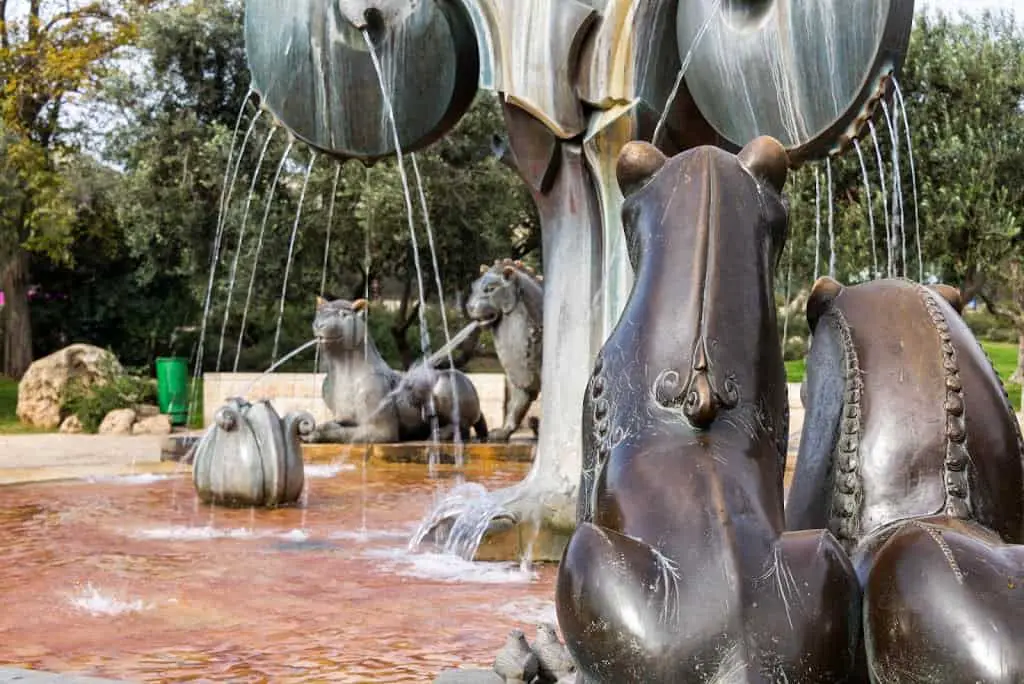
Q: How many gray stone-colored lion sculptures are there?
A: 2